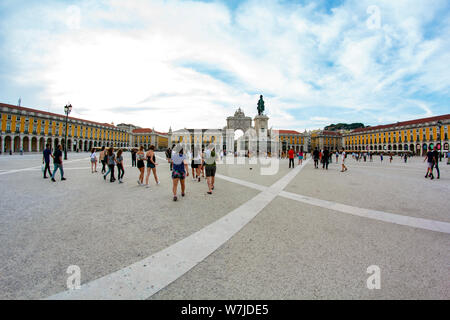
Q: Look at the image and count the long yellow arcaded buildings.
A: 2